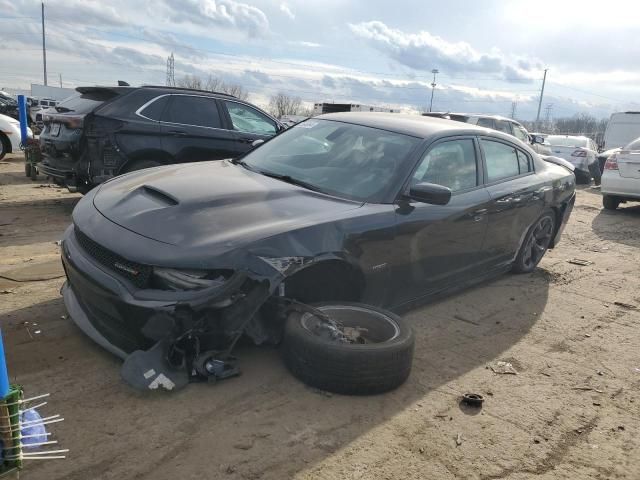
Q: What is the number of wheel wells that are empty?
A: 1